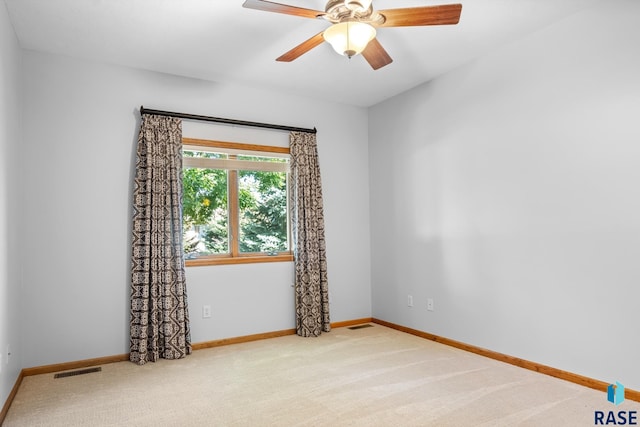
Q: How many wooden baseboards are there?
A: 3